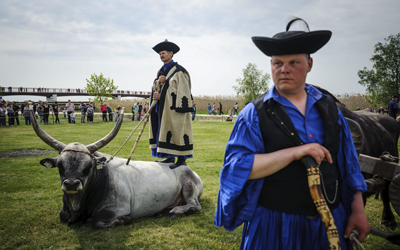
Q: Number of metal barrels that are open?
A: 0